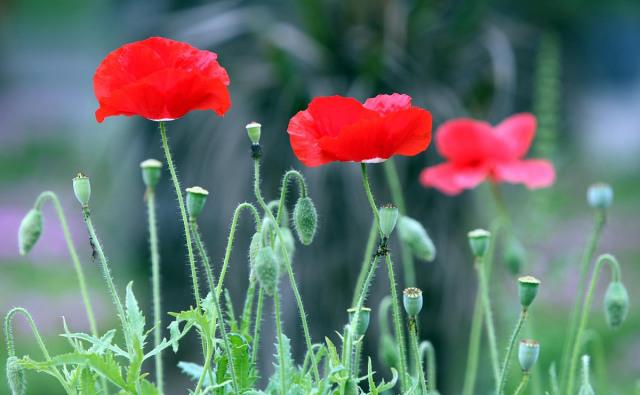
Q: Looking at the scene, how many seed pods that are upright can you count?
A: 11